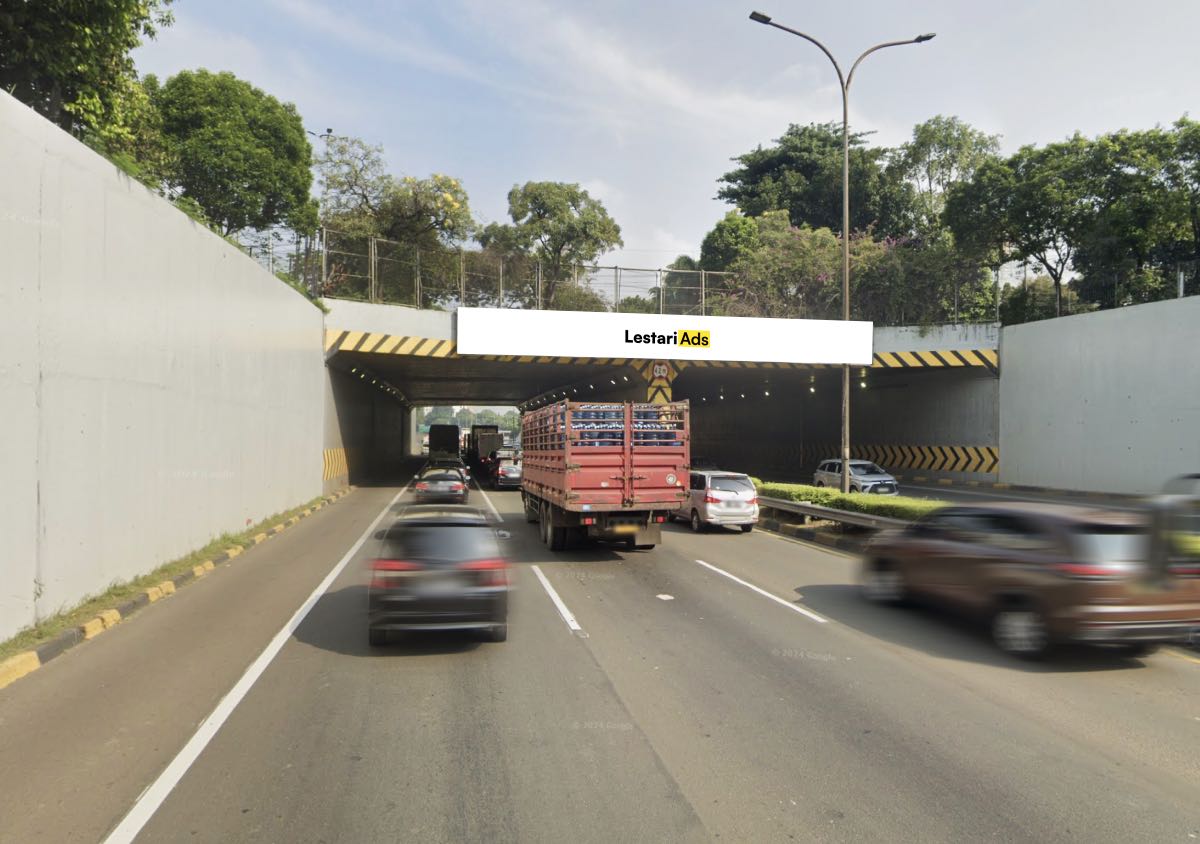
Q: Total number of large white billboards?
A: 1